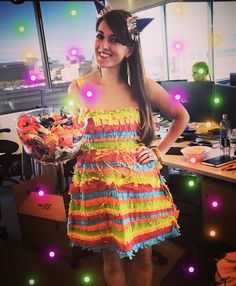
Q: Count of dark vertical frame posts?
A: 3